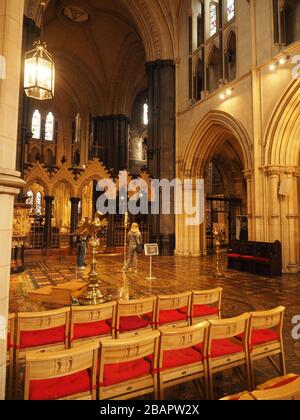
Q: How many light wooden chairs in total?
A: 13